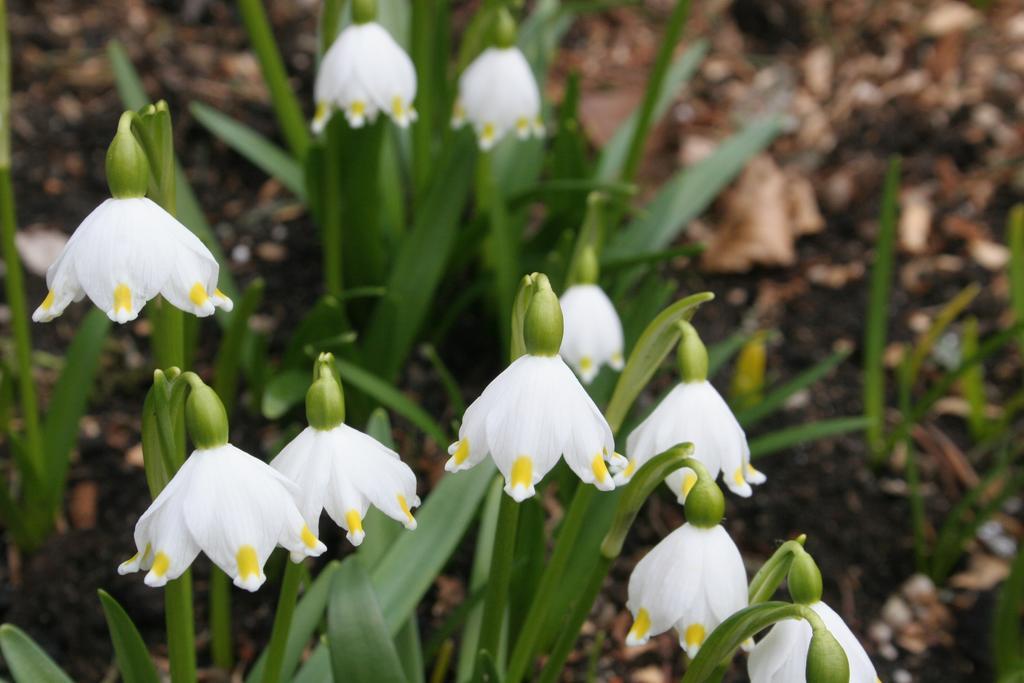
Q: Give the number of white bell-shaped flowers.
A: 10